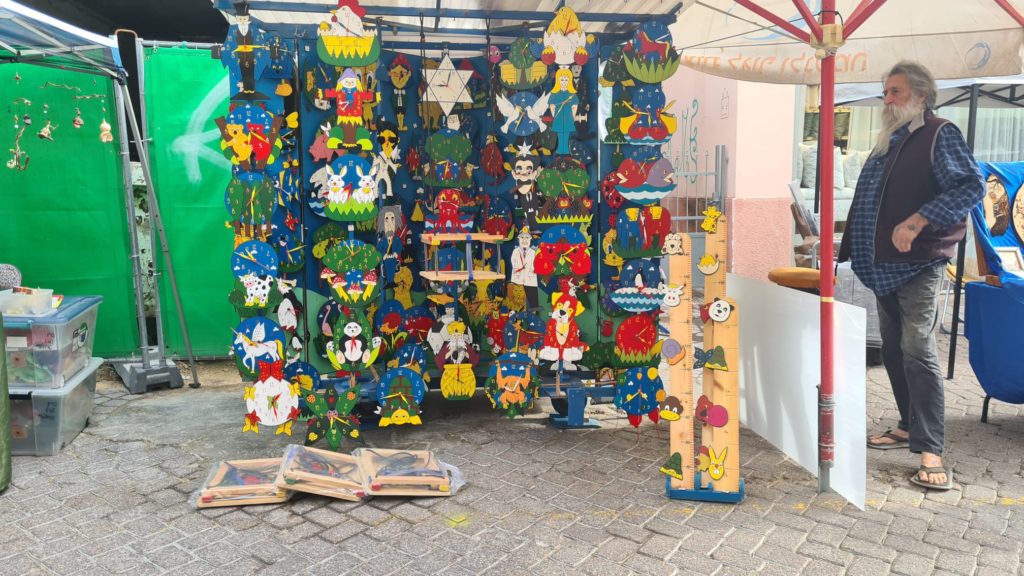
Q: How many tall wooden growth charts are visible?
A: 3